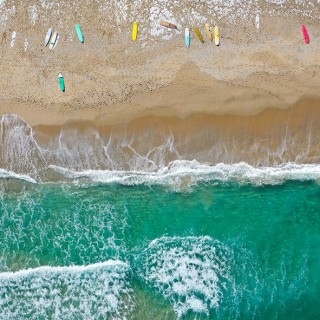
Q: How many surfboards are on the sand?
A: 11